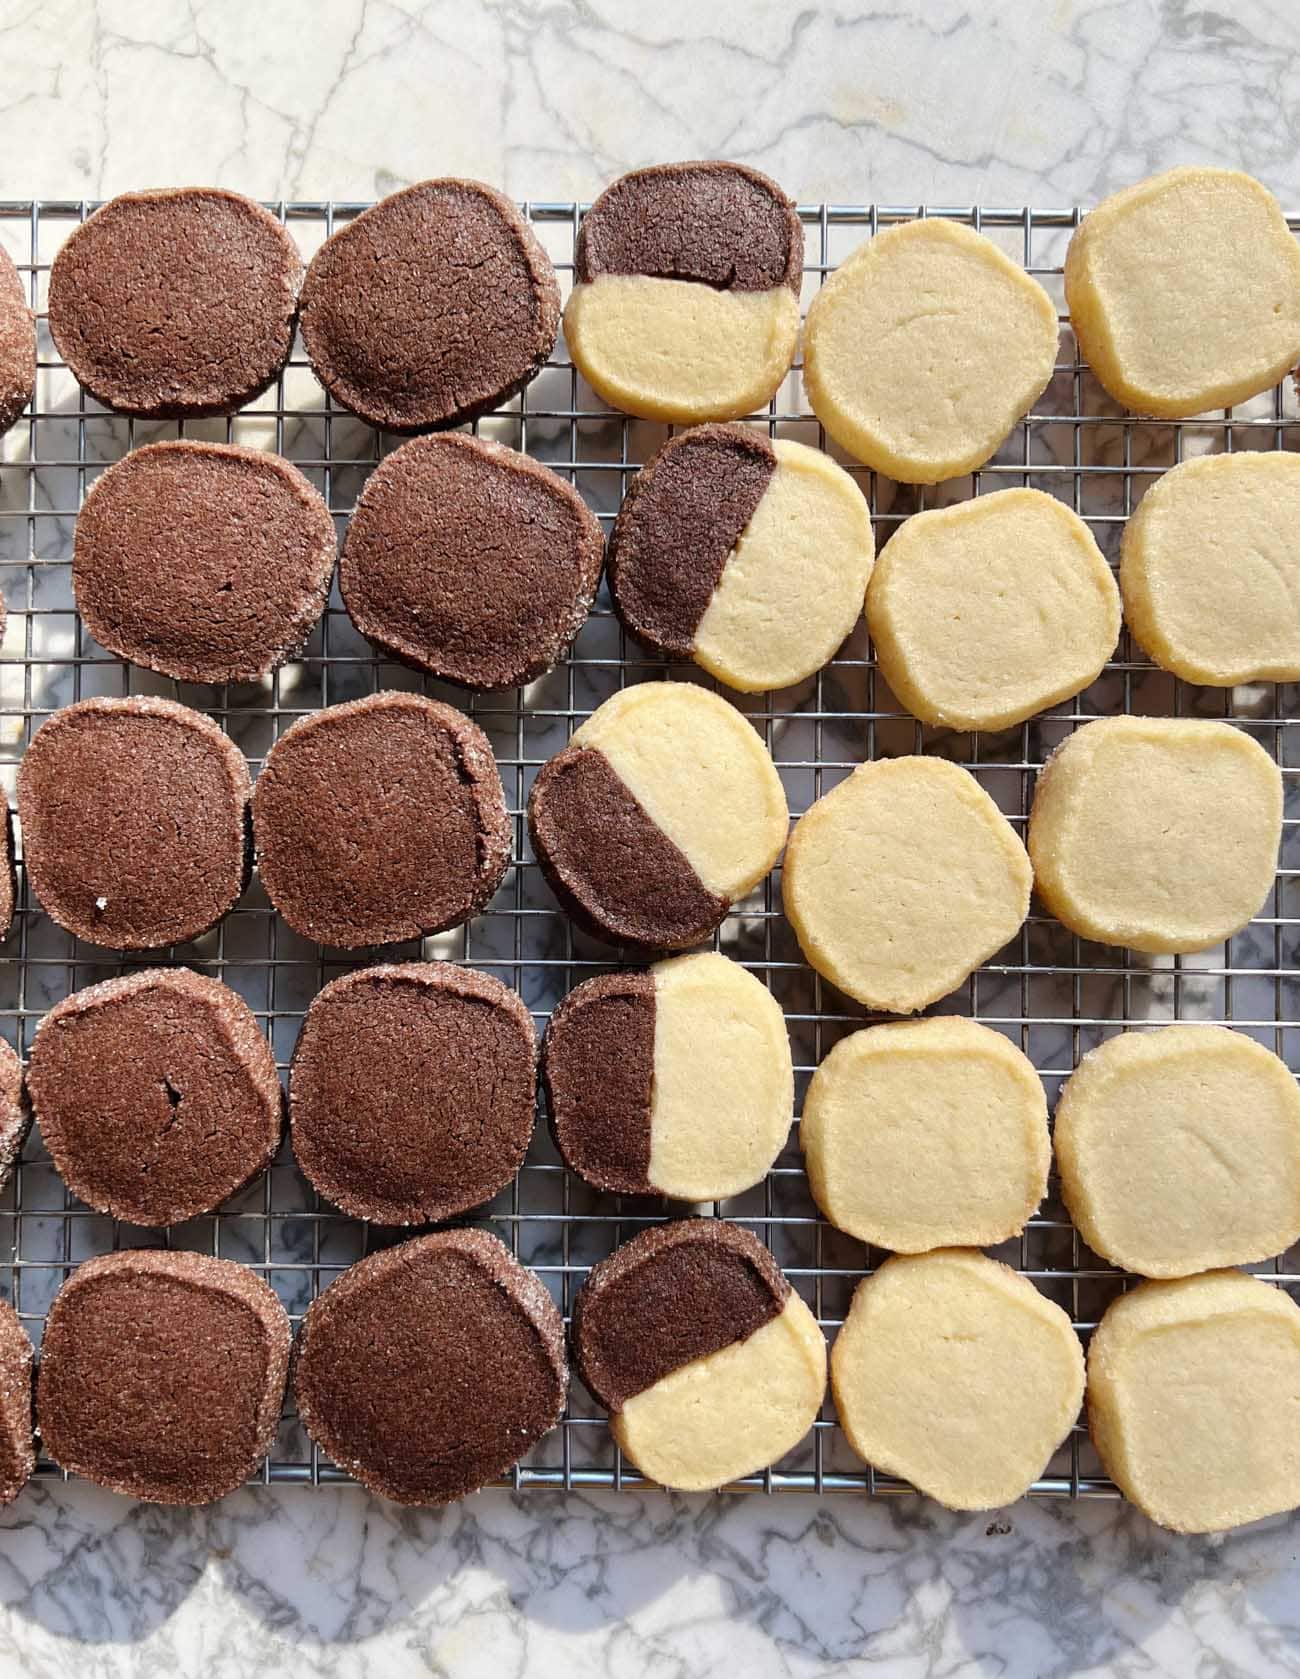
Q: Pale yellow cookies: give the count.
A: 10